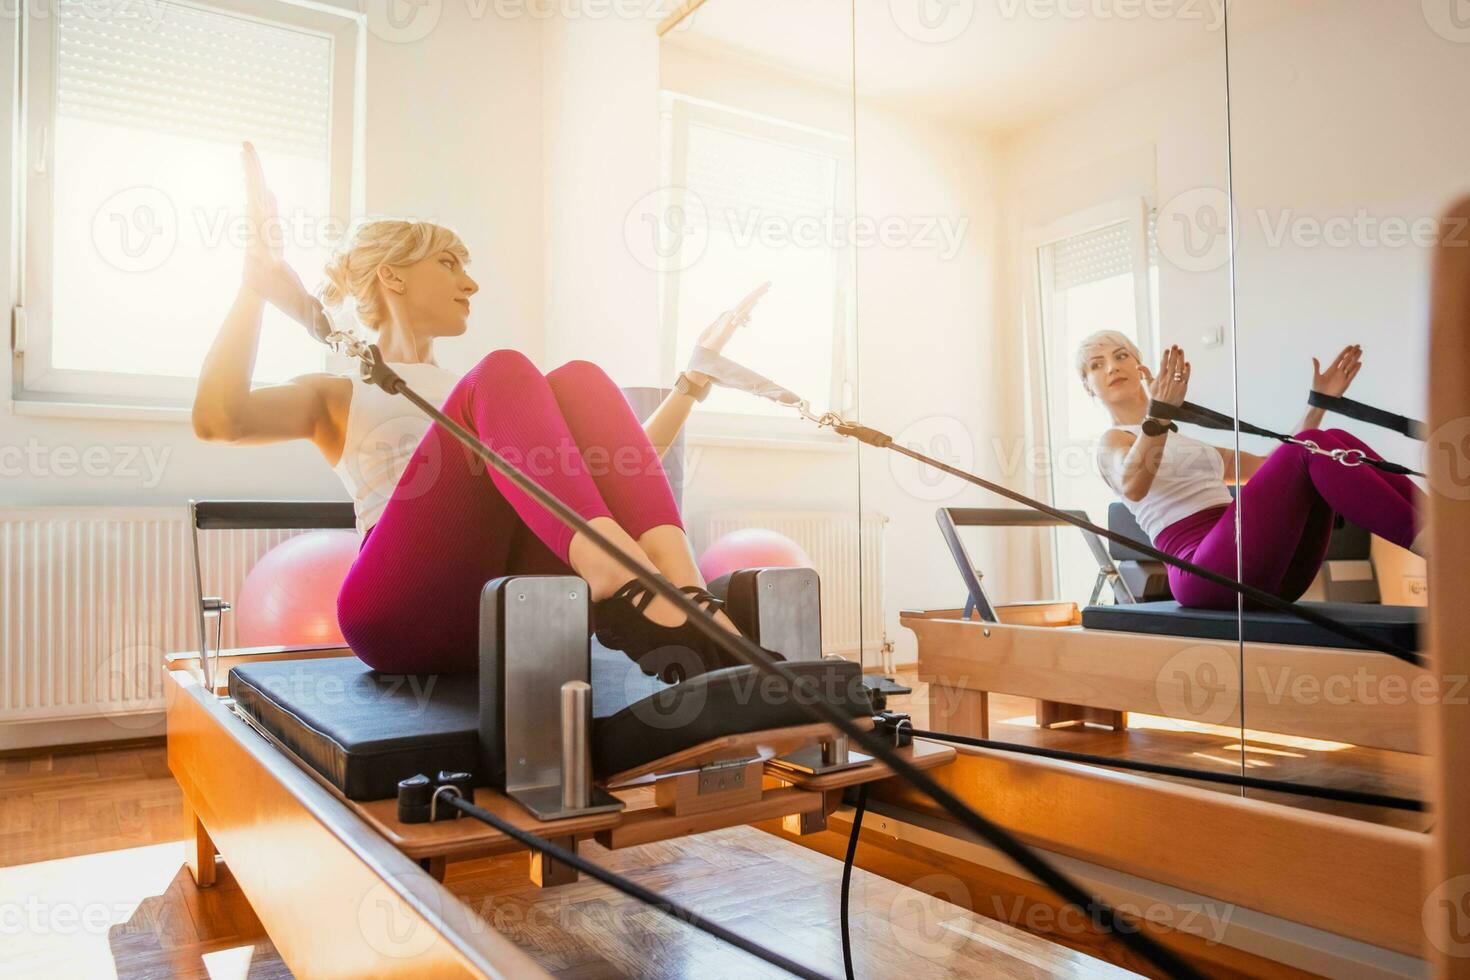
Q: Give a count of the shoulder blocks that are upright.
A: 2